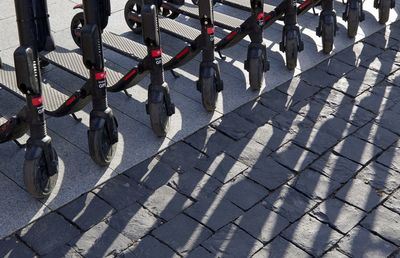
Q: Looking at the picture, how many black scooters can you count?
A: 9